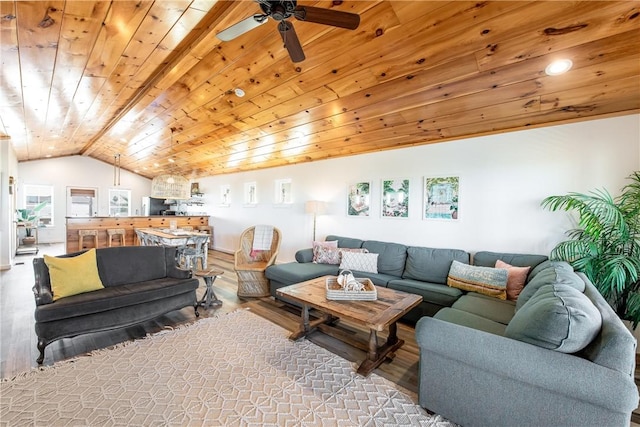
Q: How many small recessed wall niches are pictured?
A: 3